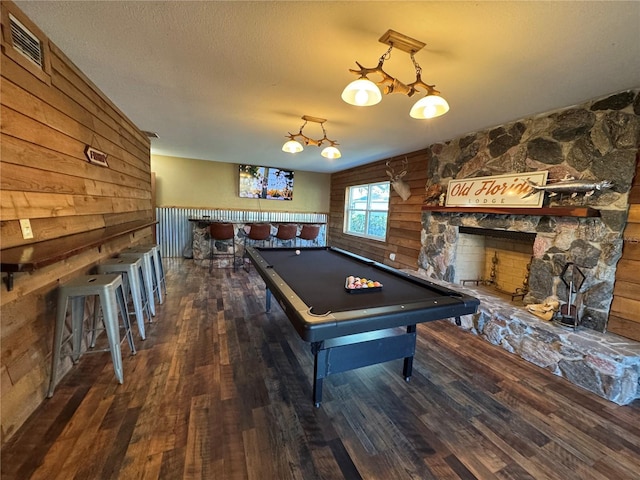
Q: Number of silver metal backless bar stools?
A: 4